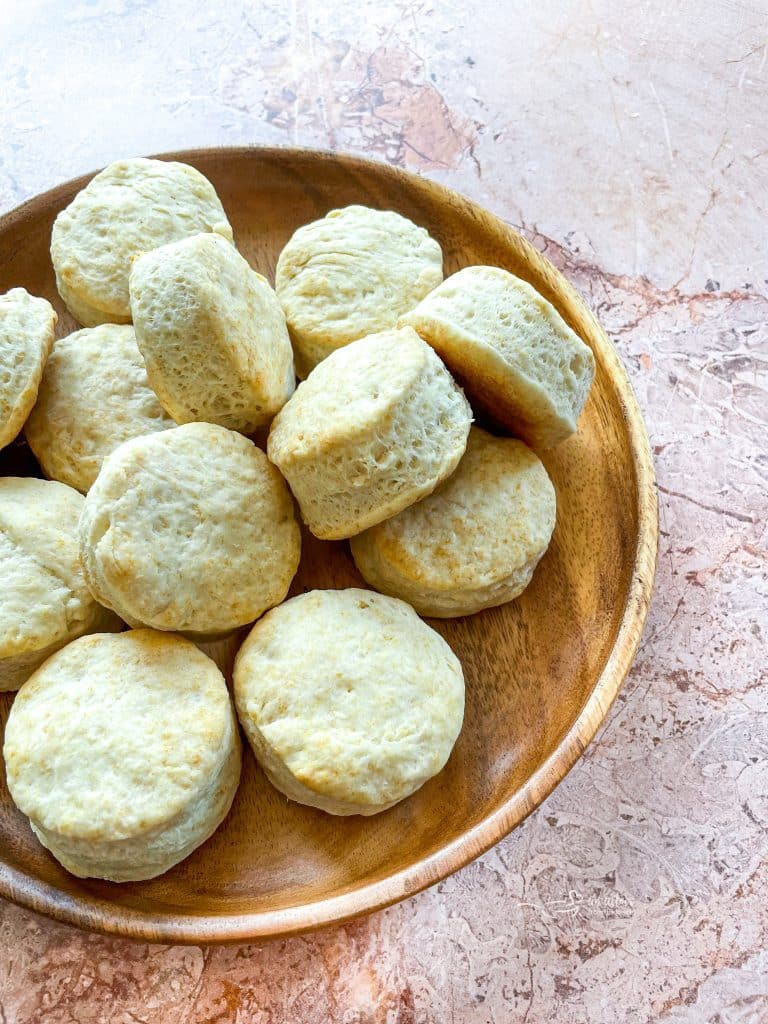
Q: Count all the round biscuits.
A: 12